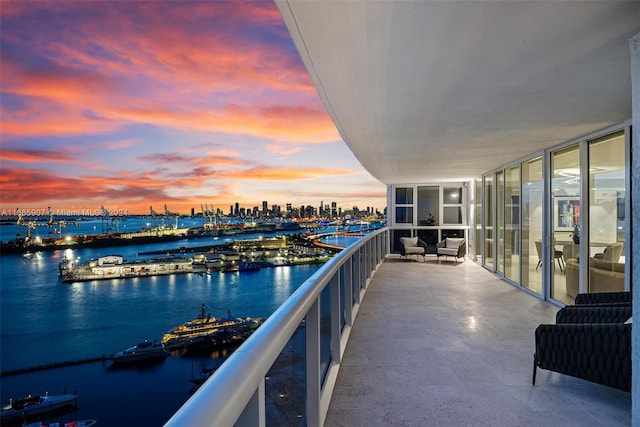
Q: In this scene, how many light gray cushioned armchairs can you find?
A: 2